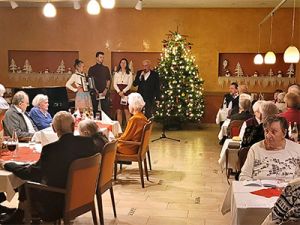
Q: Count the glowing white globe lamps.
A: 6